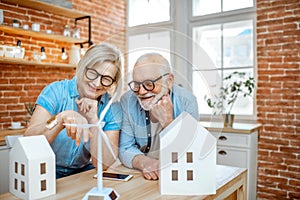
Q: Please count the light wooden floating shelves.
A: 3